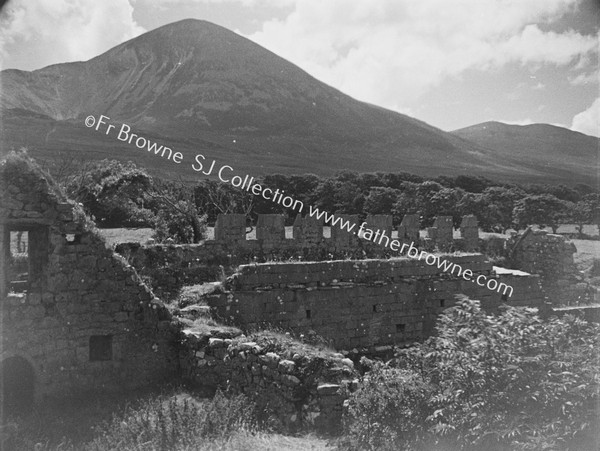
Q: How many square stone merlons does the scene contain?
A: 8